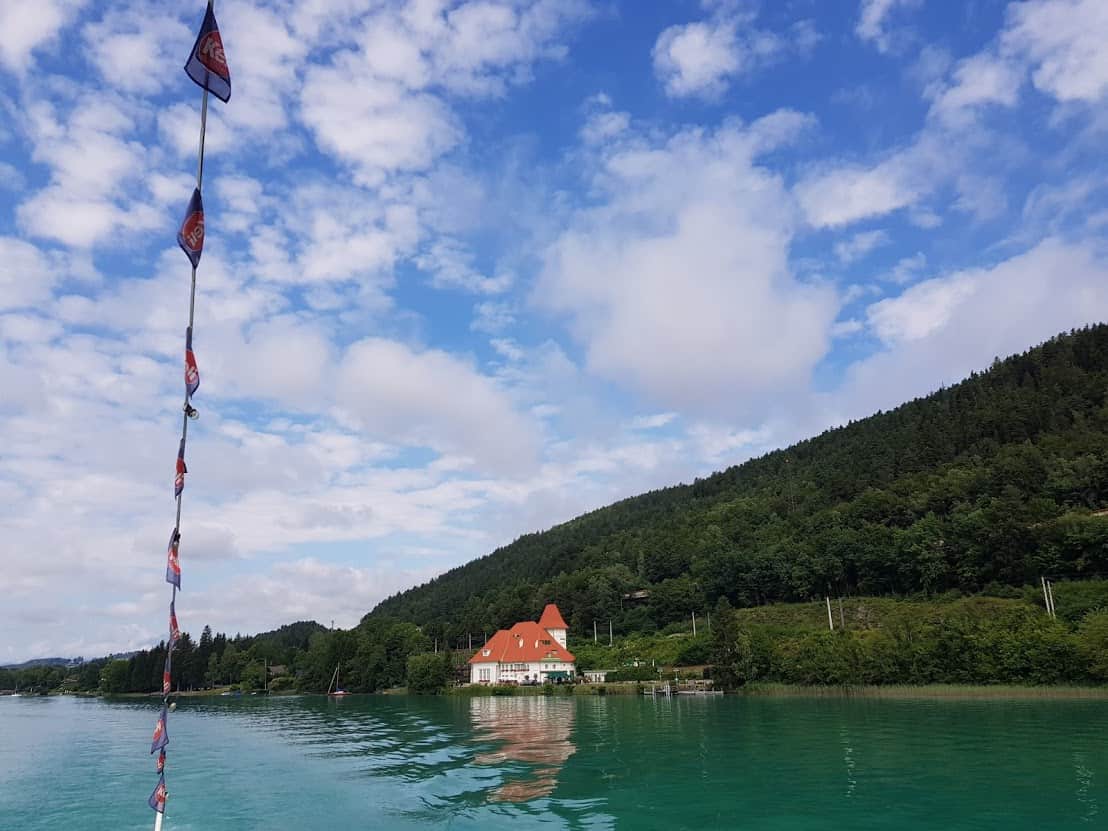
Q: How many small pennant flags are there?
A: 10